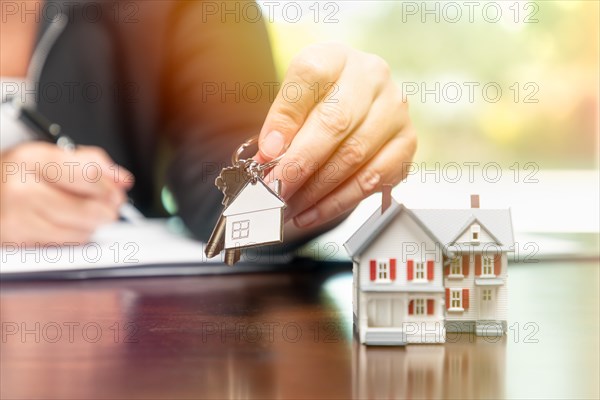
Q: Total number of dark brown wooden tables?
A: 1